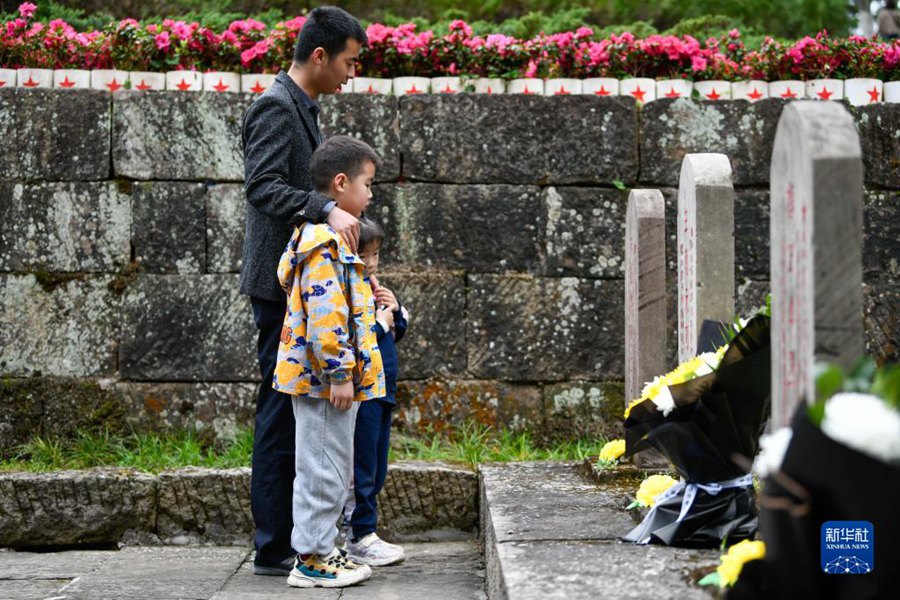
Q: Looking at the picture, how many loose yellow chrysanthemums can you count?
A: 3